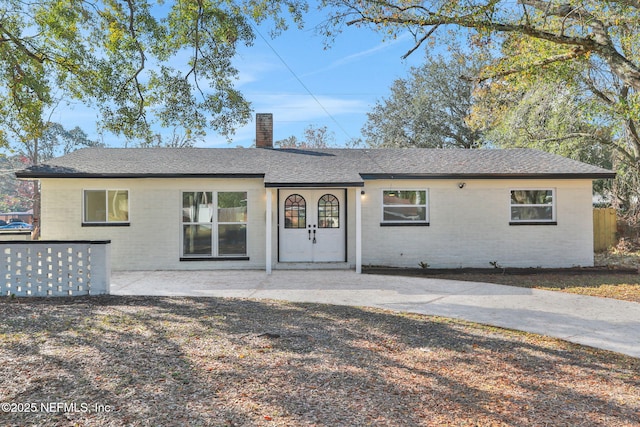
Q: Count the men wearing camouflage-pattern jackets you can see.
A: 0